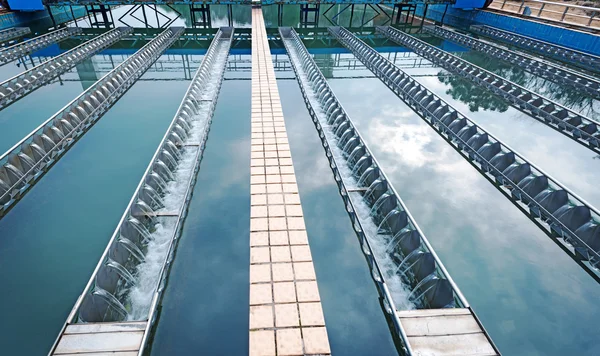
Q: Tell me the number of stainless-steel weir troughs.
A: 10